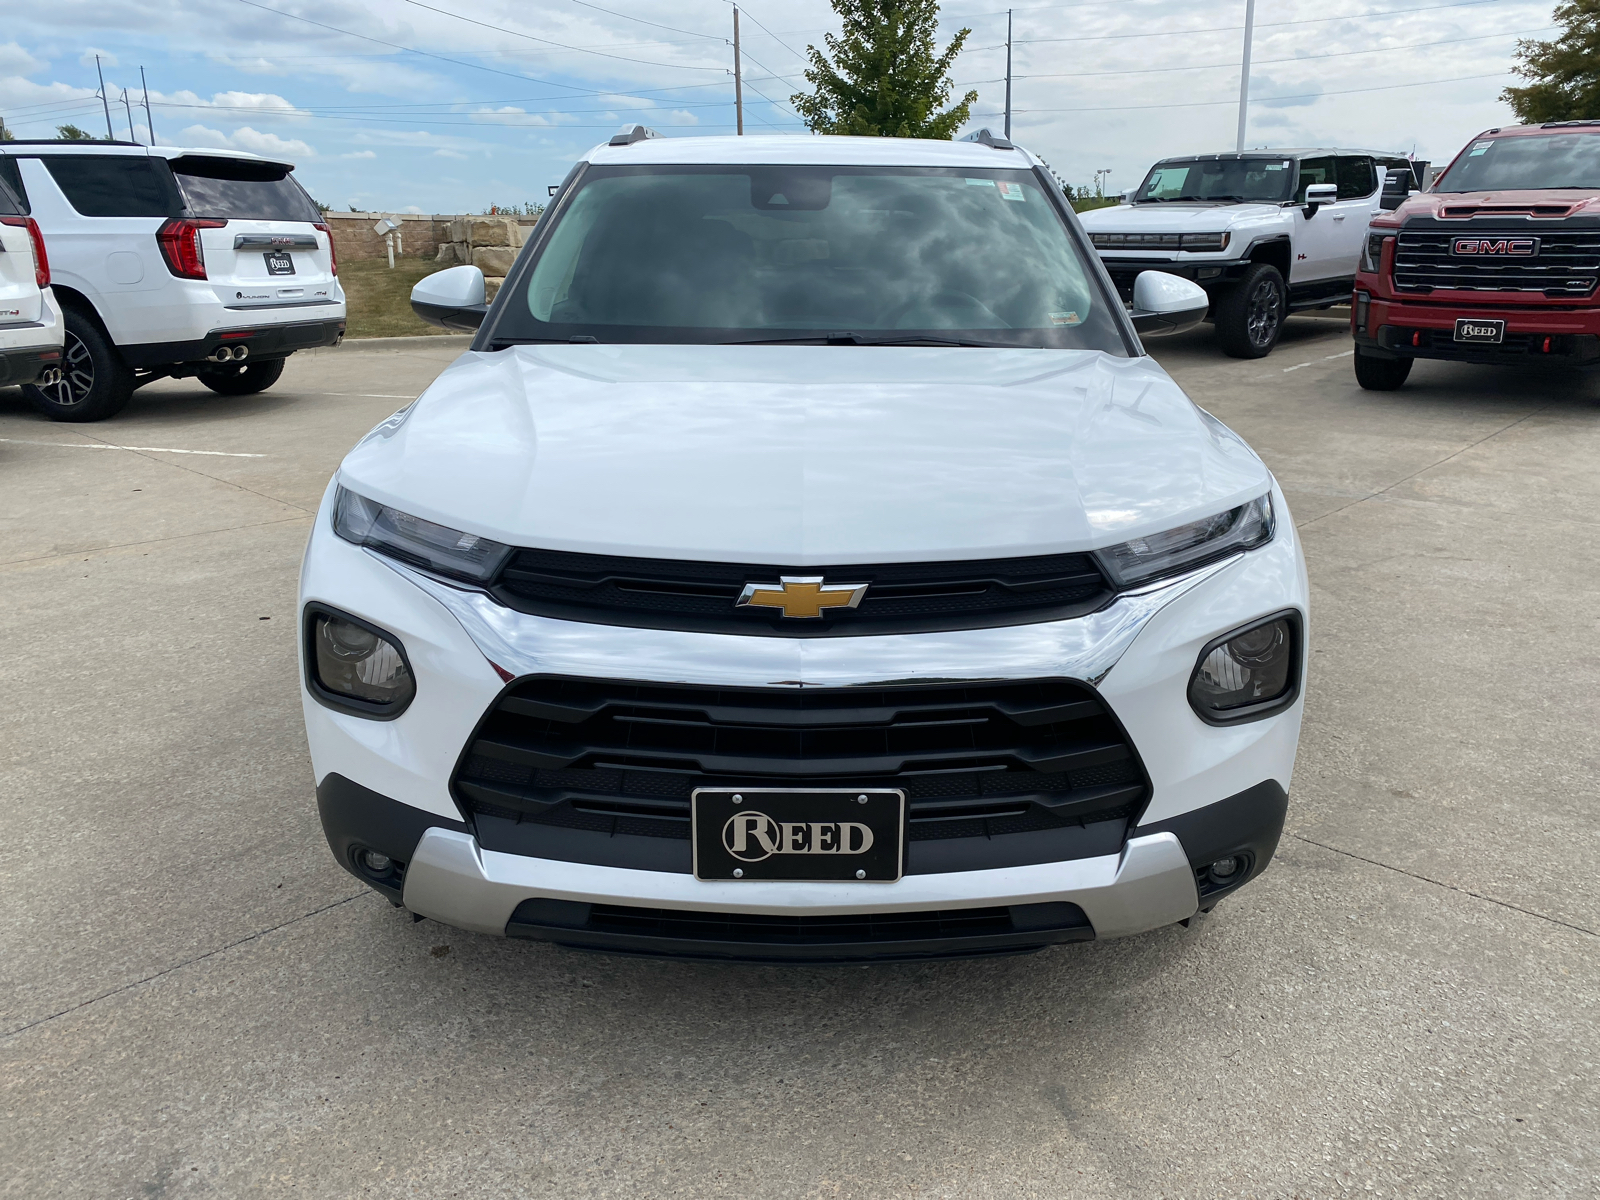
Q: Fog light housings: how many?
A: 2